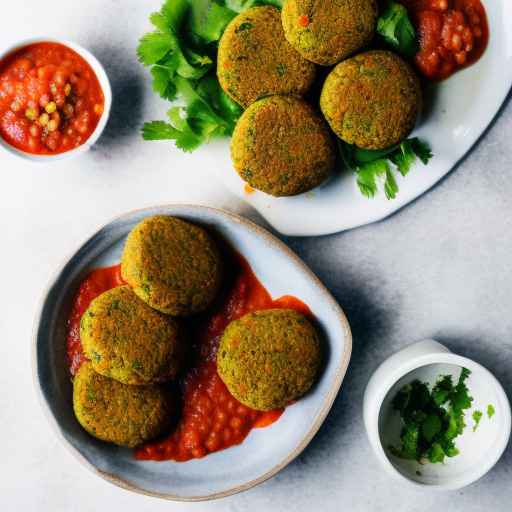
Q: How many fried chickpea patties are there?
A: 8